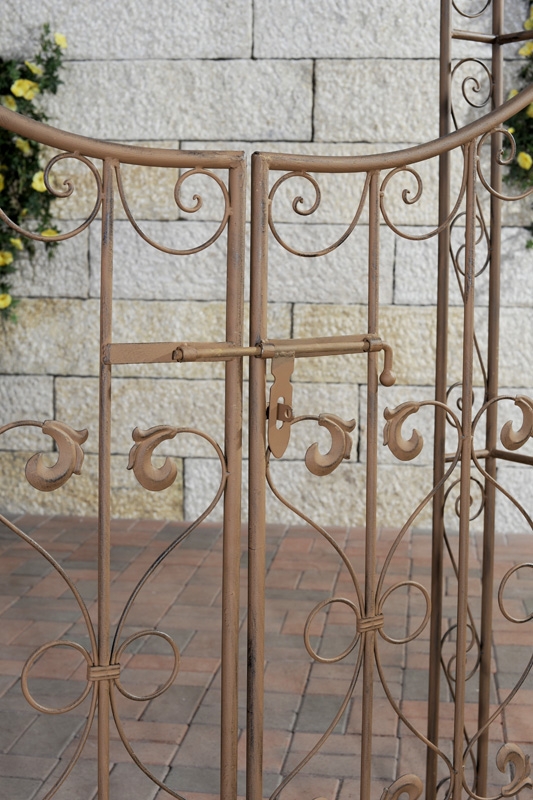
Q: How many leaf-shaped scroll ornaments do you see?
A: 7